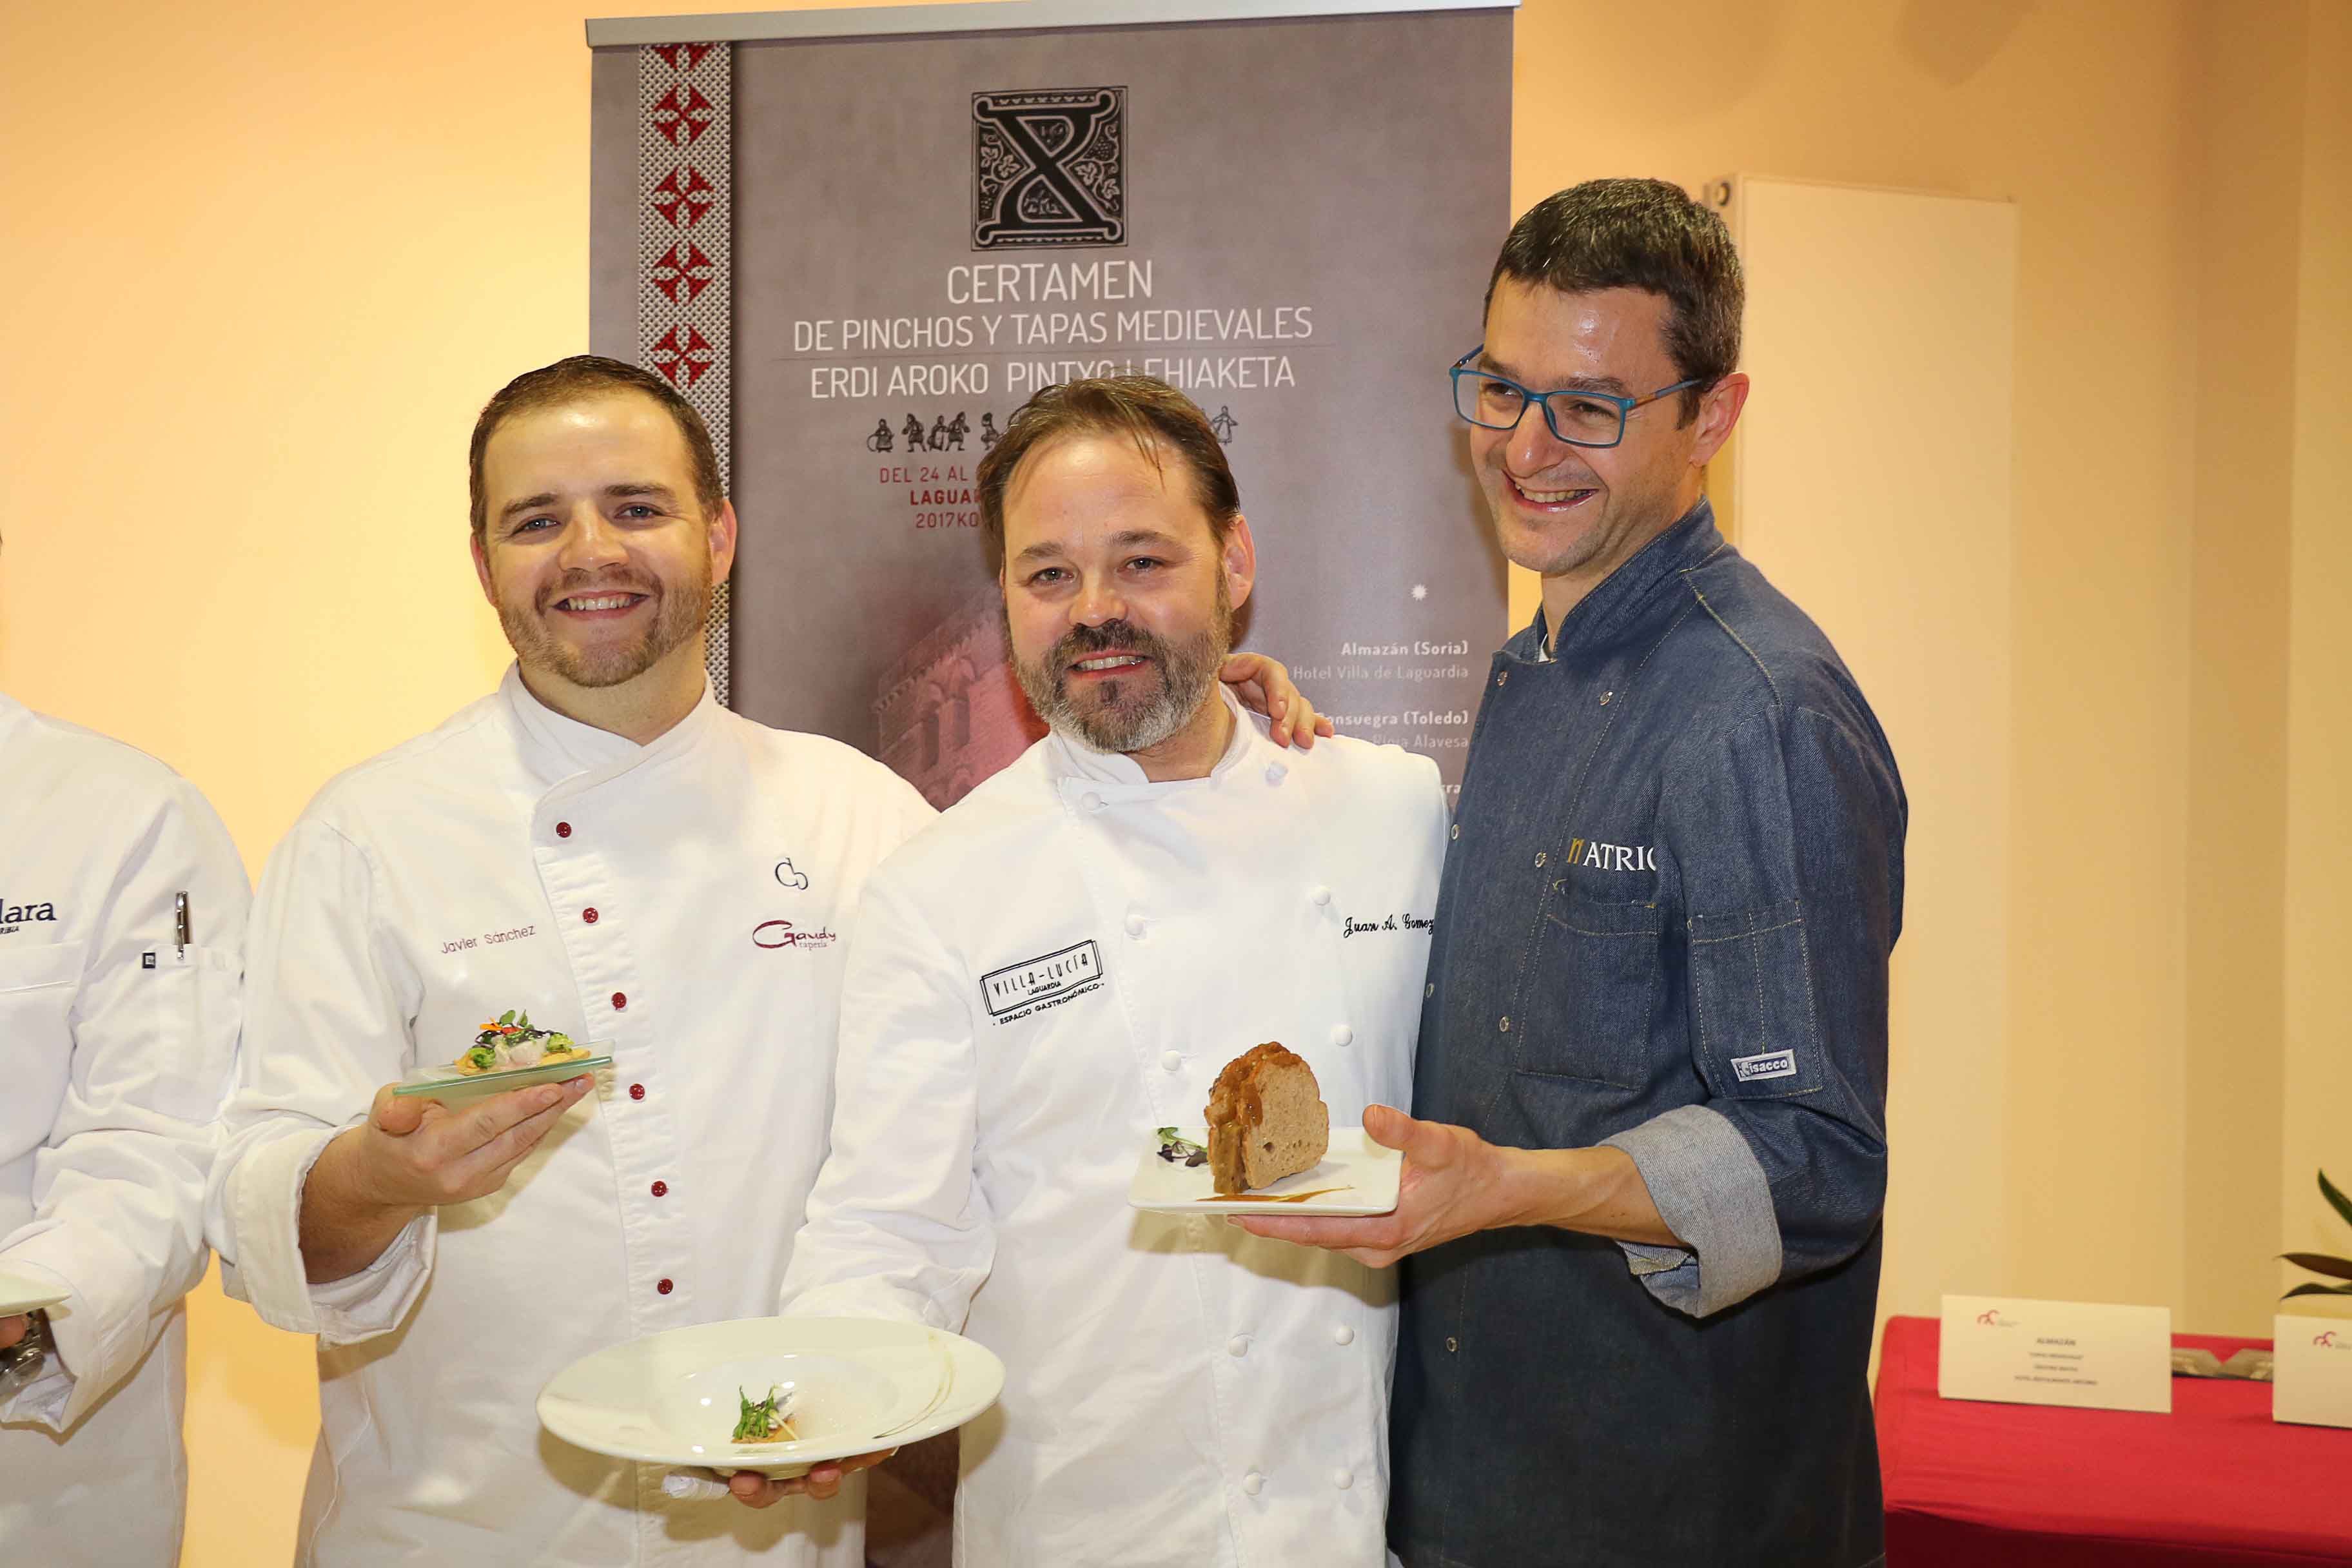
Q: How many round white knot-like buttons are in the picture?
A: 10